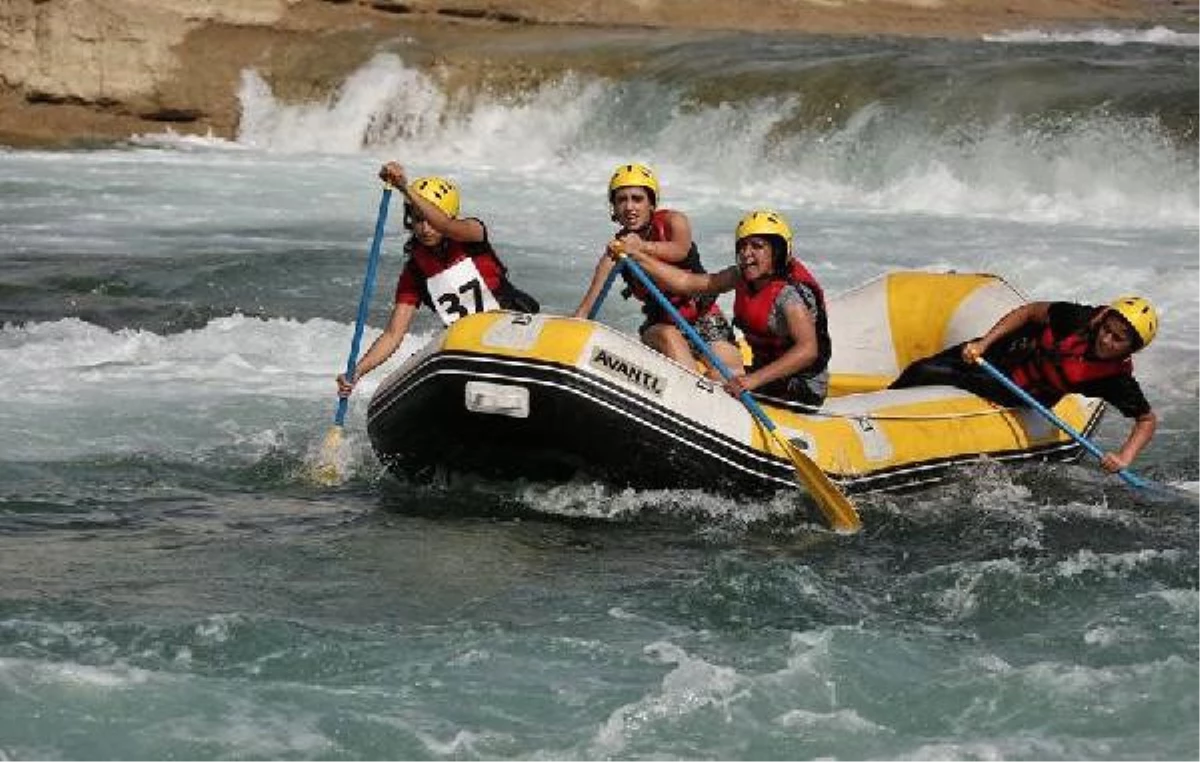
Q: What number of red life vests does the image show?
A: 4